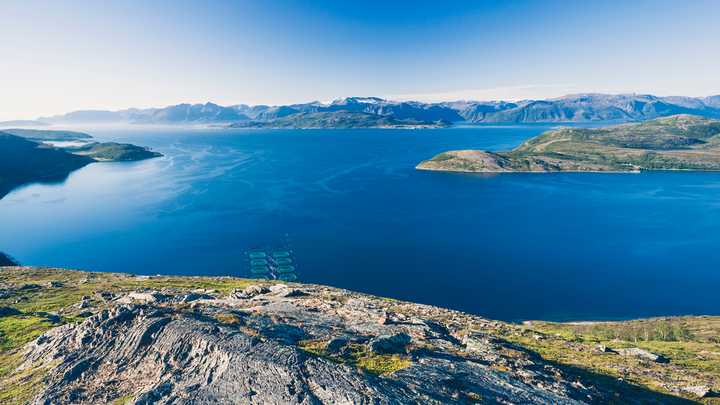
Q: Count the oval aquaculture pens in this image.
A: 8